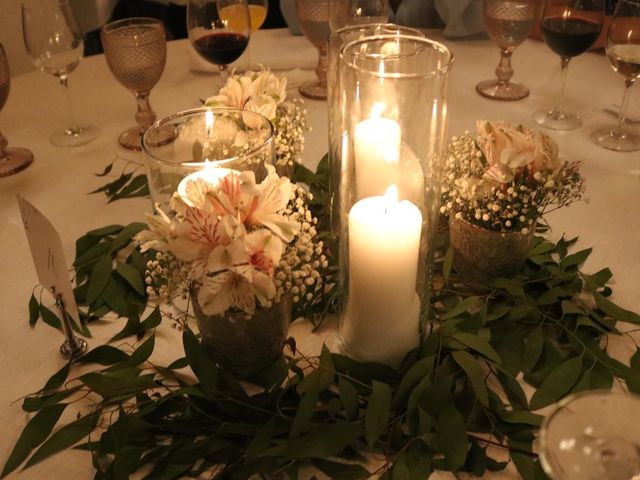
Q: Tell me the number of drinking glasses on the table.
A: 11